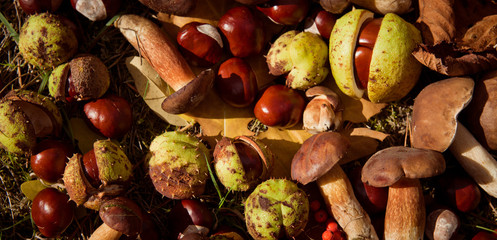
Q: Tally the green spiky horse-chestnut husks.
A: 9